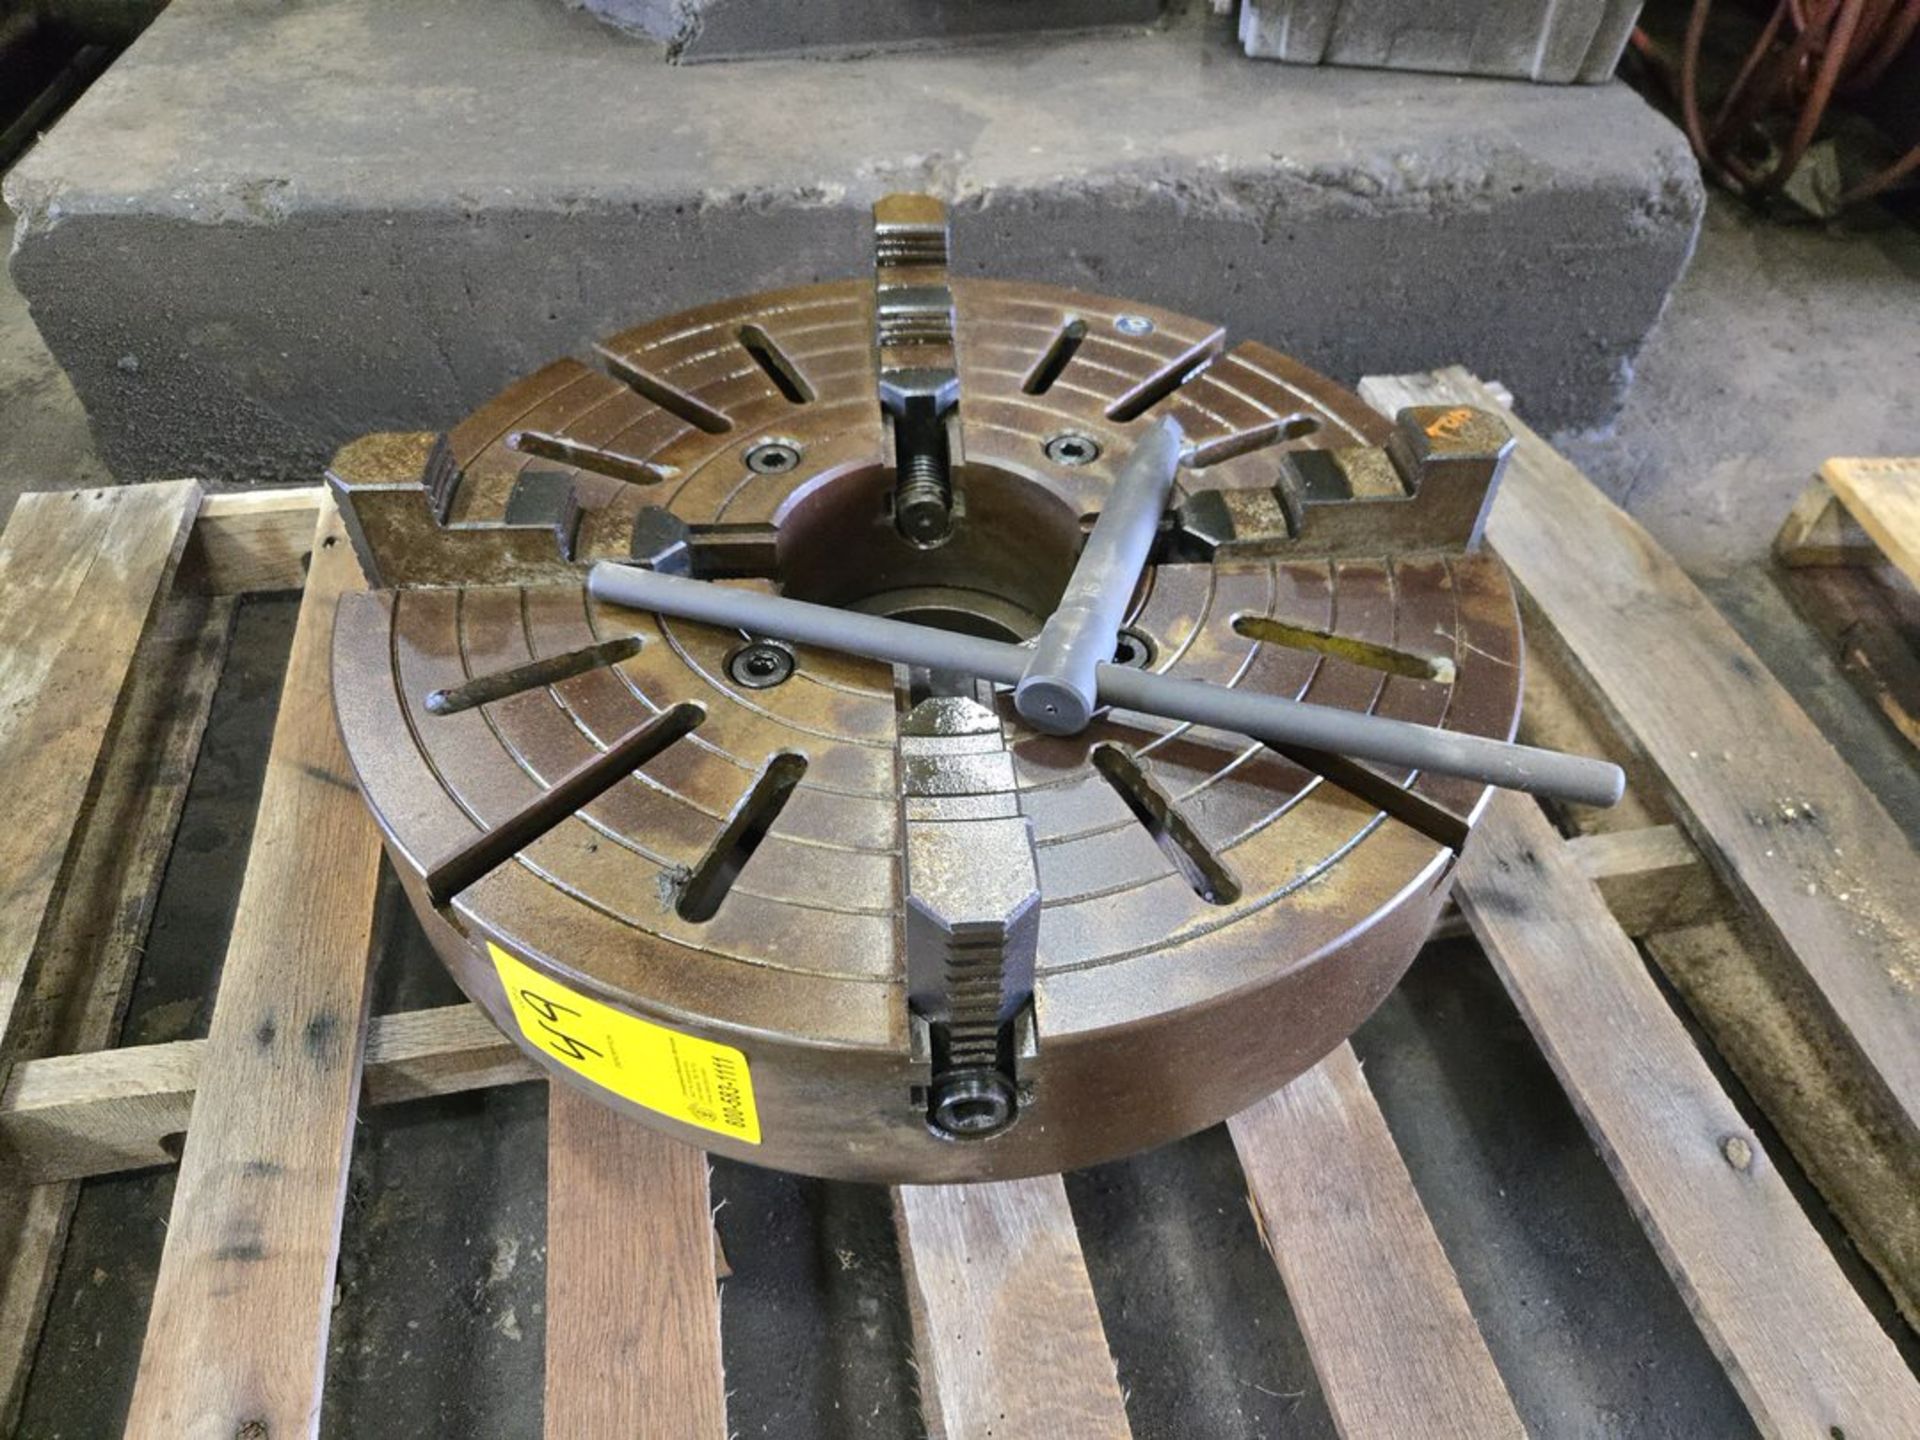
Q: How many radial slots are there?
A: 12